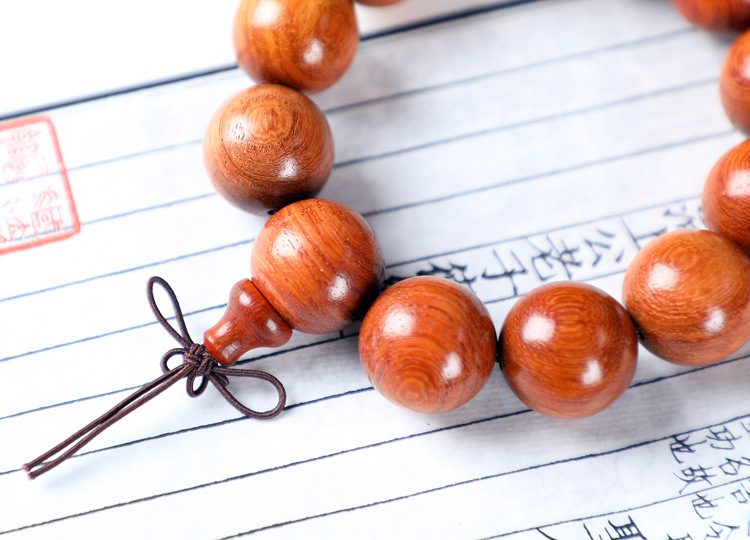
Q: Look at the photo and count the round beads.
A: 10